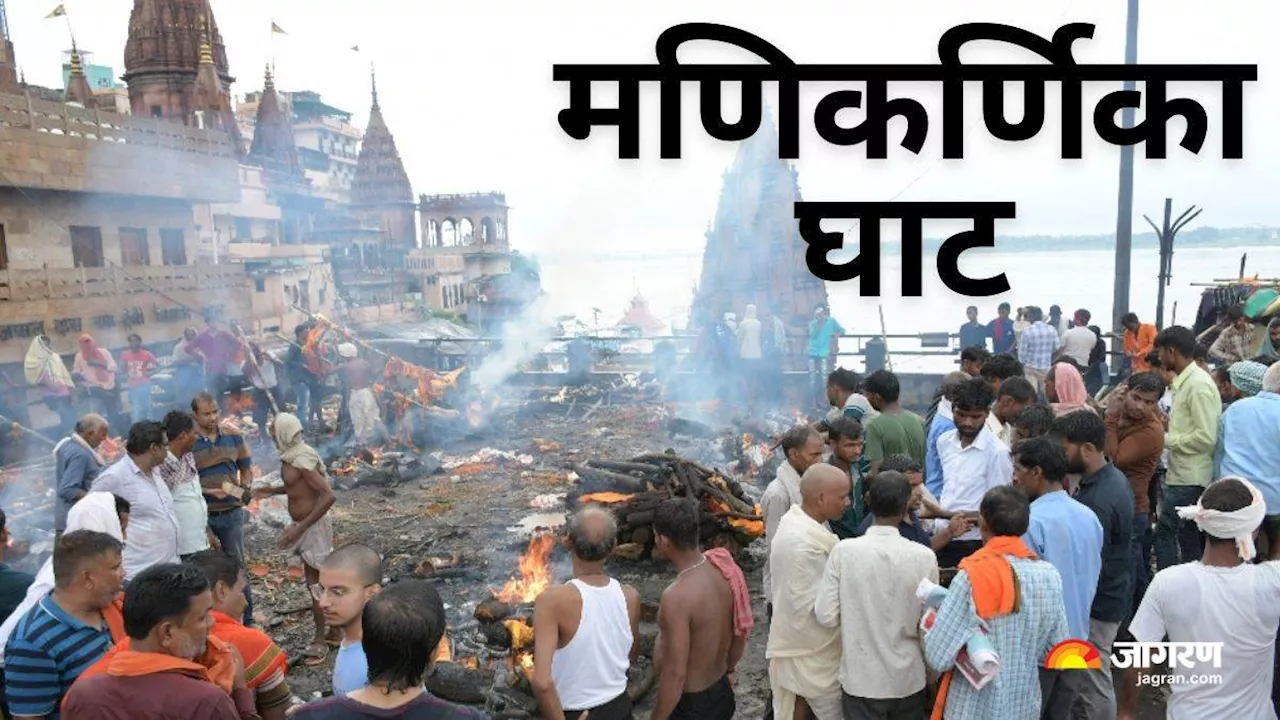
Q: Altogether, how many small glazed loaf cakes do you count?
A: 0